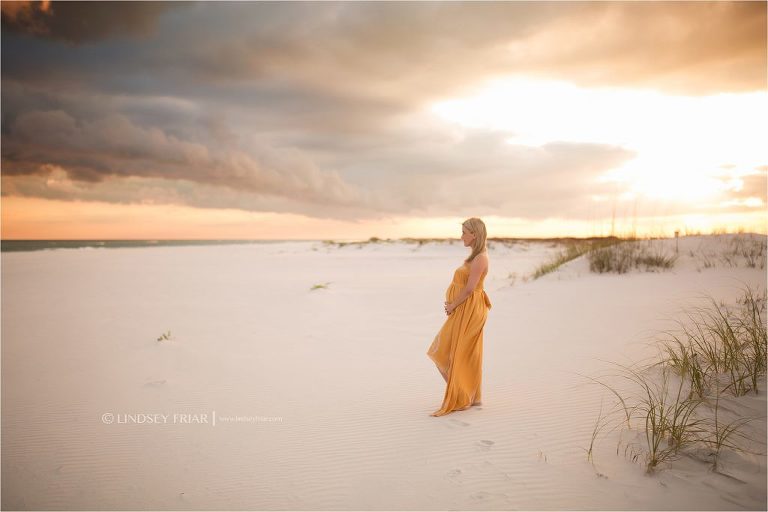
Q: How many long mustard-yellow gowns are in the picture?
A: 1